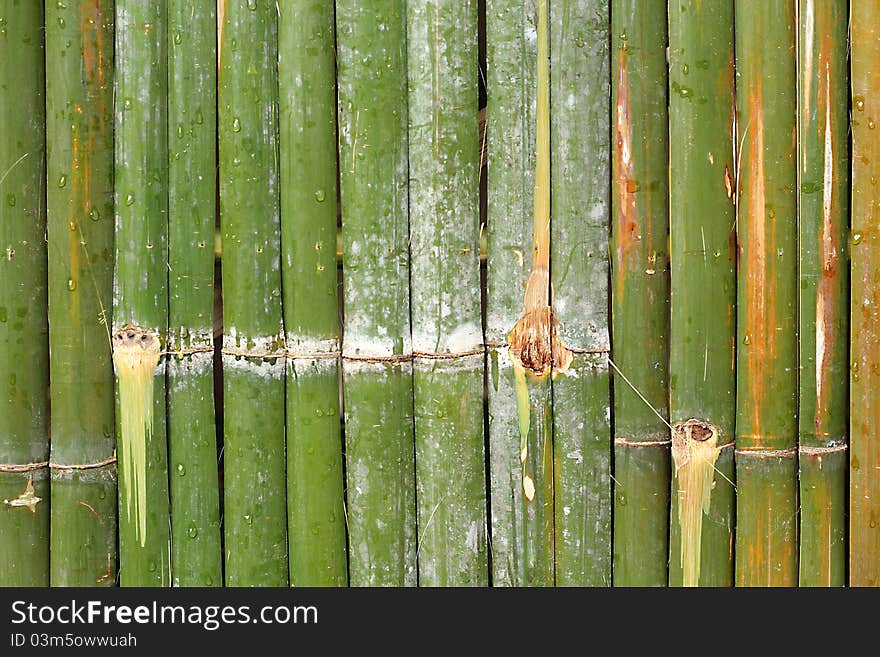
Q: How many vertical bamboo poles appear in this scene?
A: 15